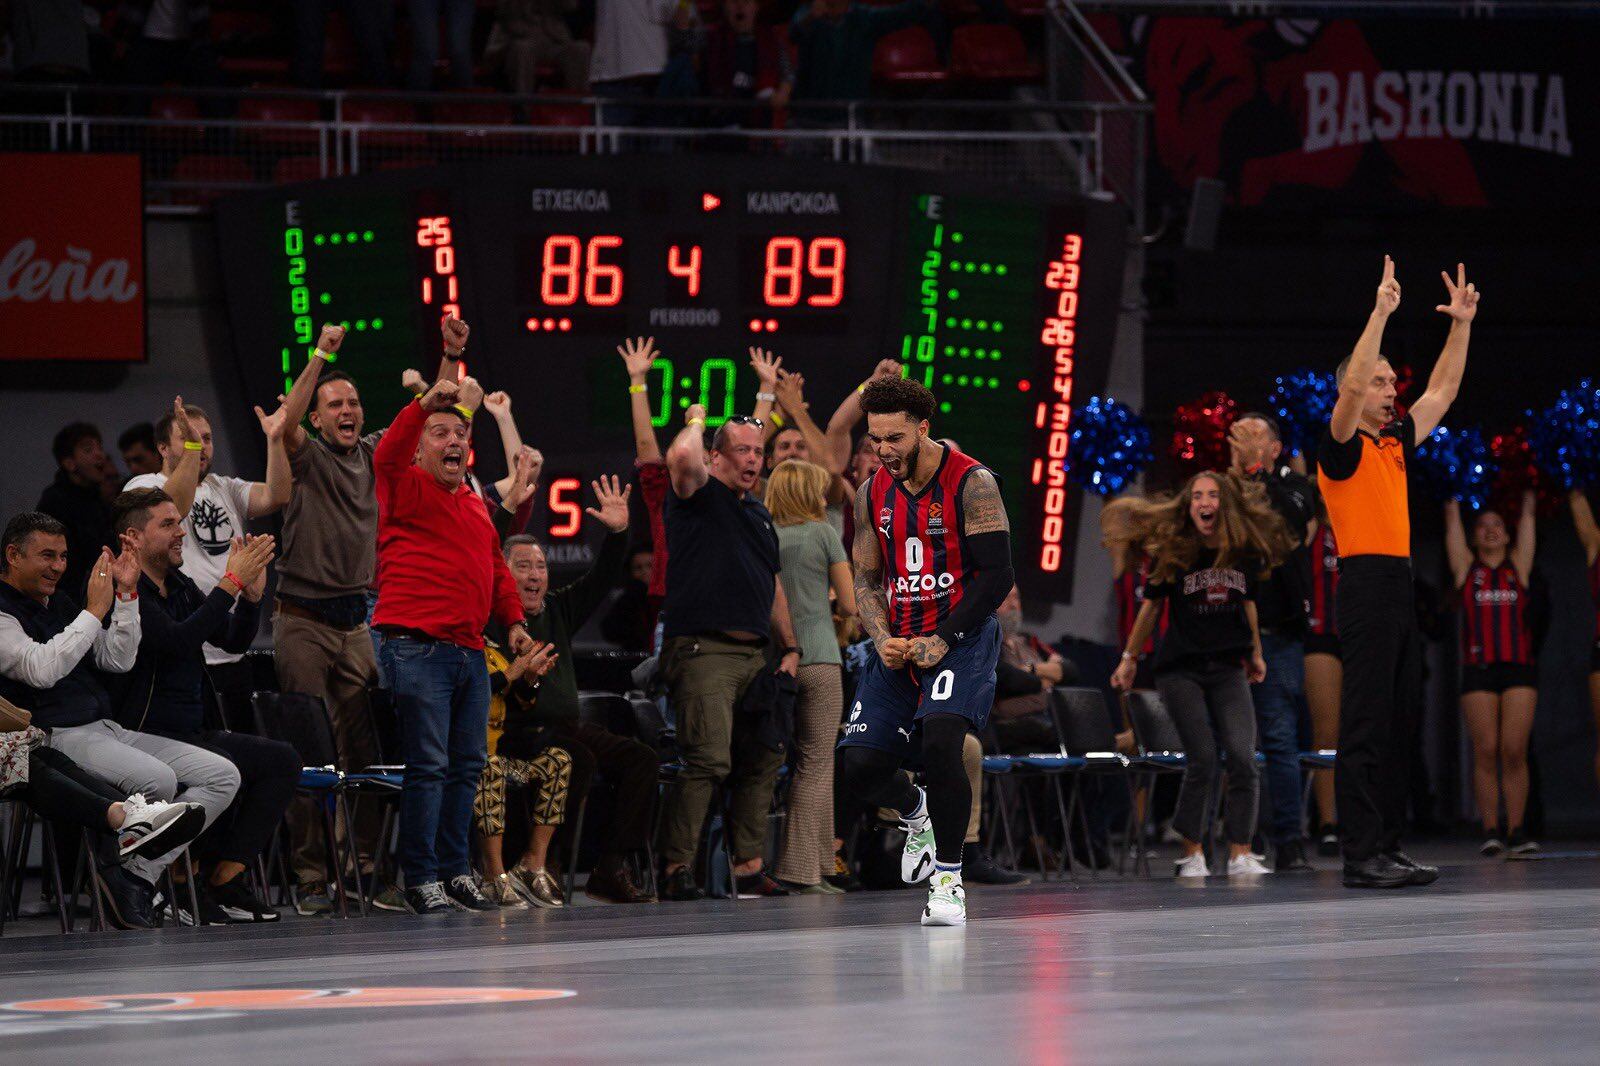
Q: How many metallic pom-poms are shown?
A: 7